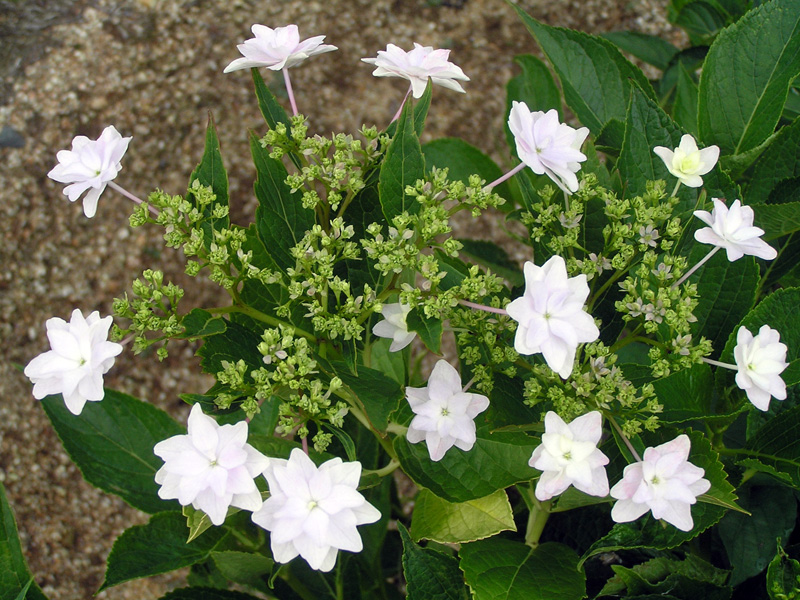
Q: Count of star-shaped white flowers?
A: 15